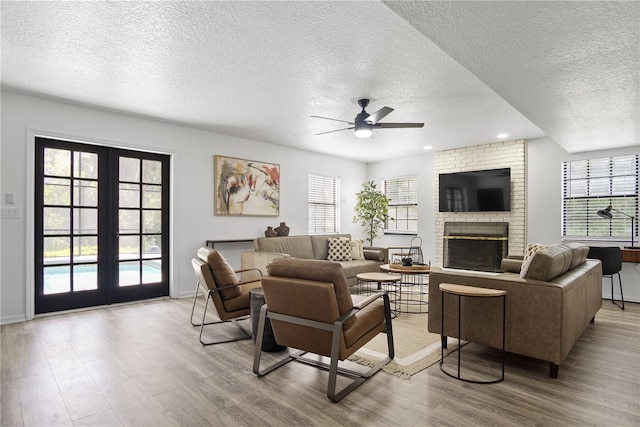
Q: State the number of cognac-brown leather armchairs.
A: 2